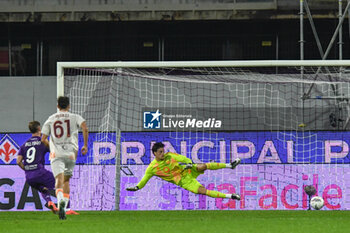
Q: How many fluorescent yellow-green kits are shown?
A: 1